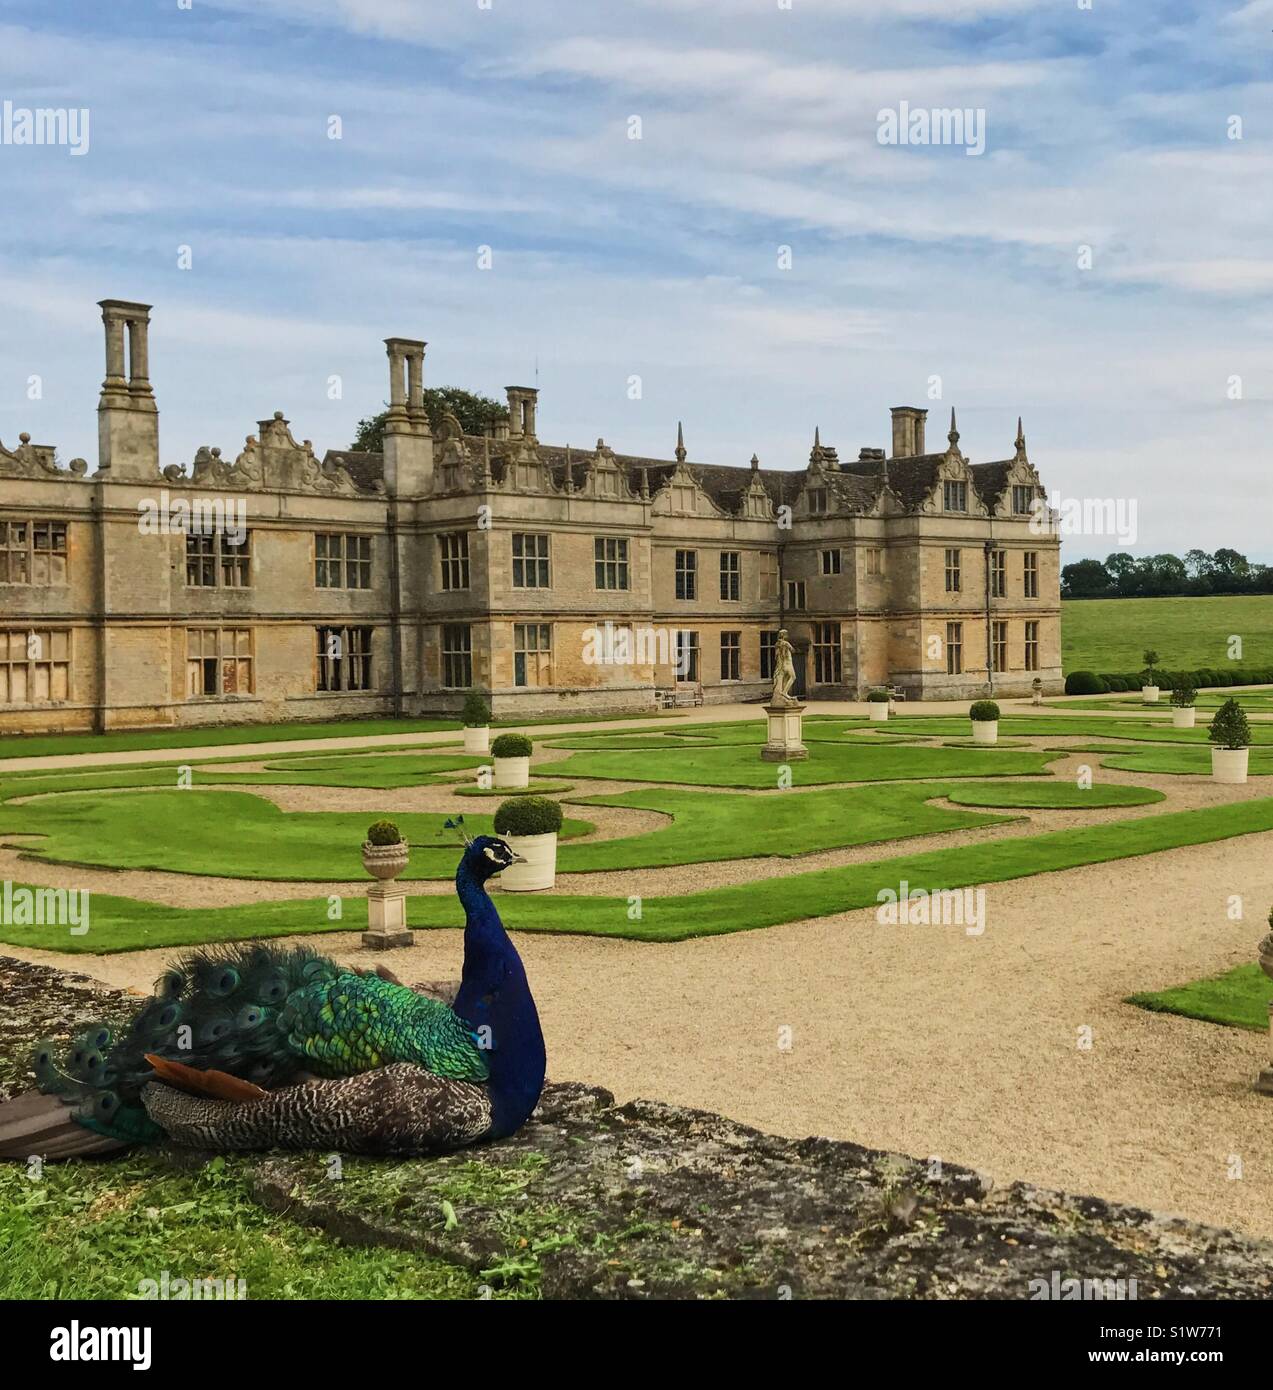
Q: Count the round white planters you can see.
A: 8